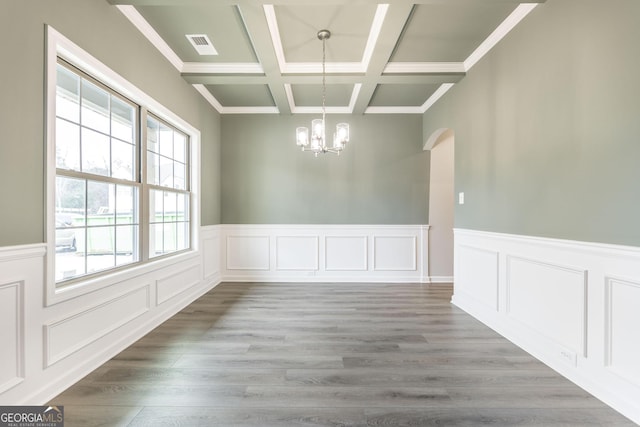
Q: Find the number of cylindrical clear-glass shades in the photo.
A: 5